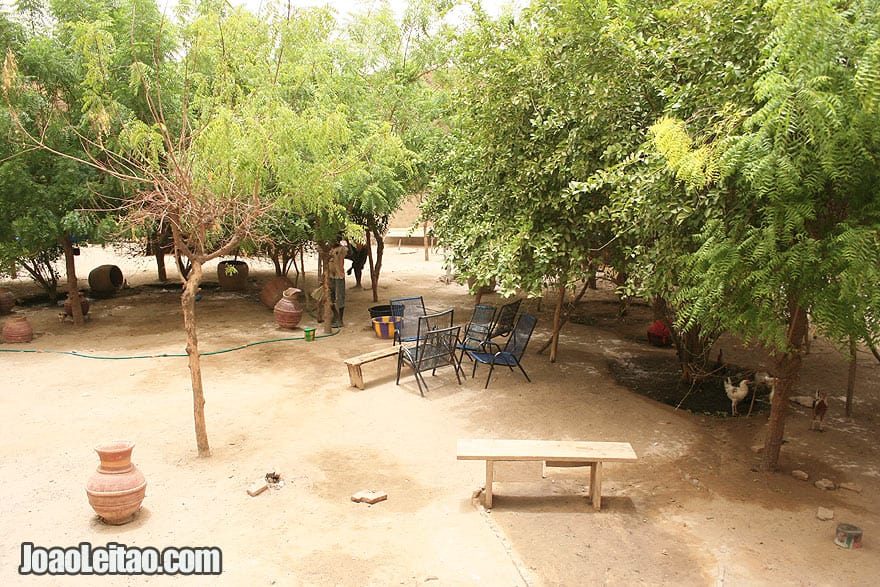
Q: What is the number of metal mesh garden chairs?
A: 6